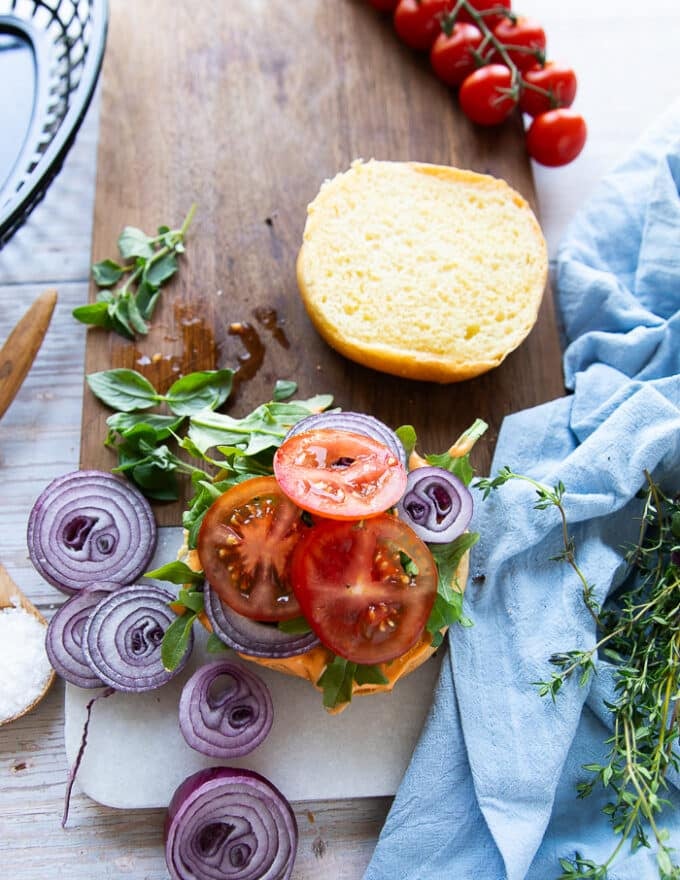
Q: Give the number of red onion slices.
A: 8